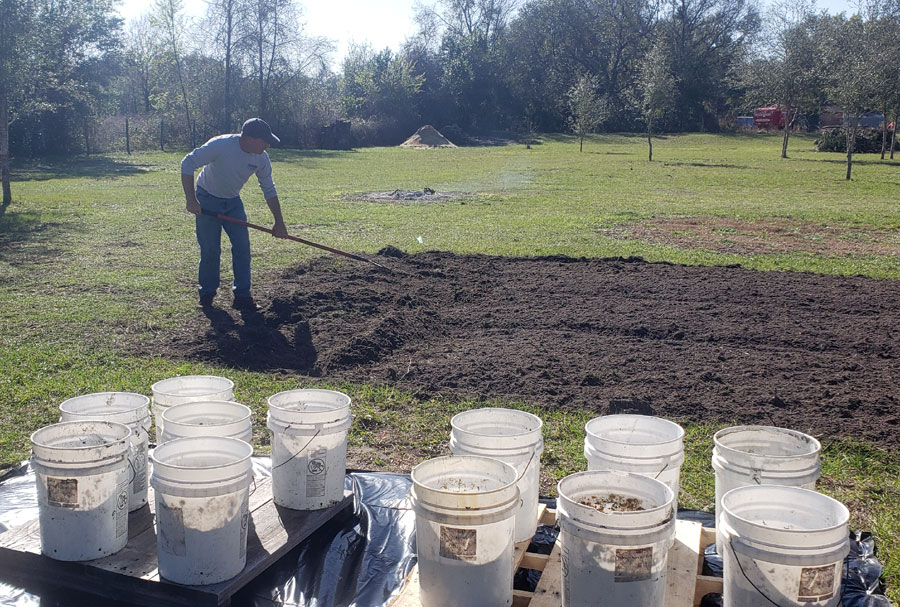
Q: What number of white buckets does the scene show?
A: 12